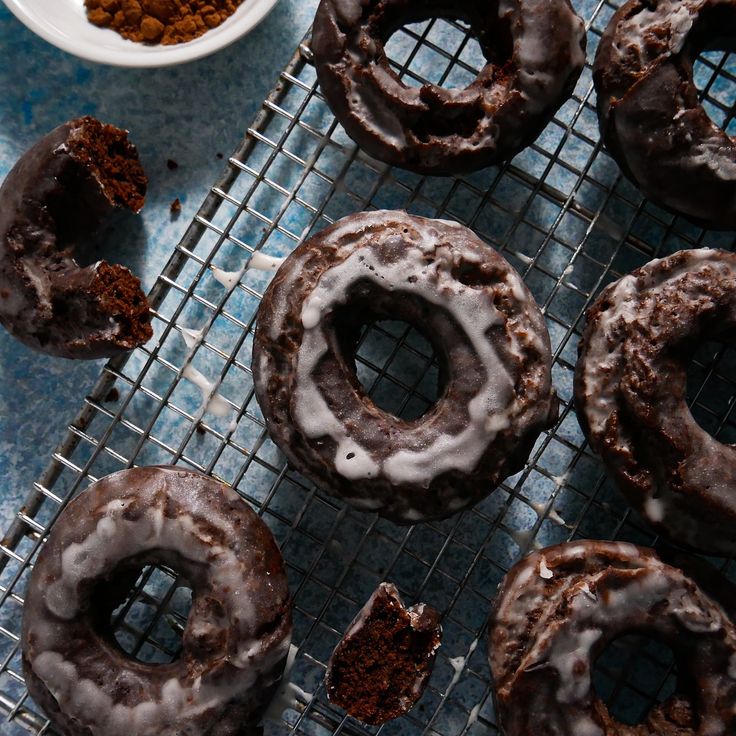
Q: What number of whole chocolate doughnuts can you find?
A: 6